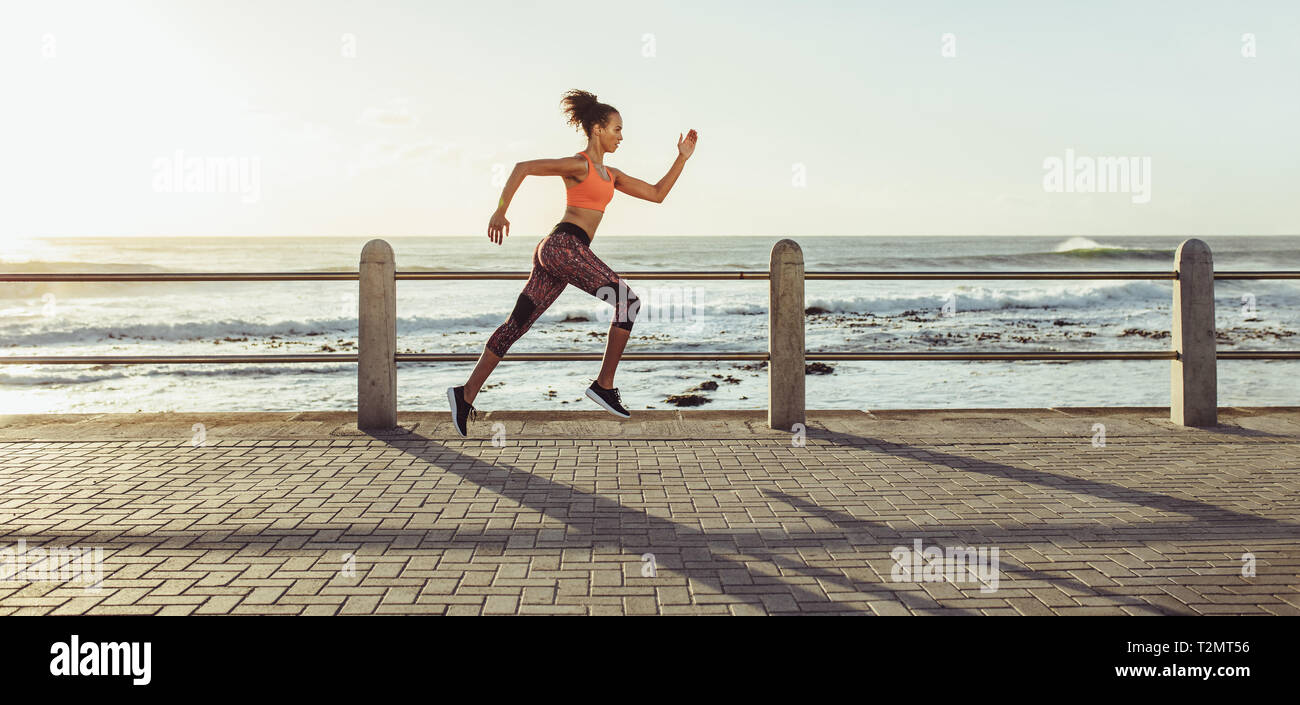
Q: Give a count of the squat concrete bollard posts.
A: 3